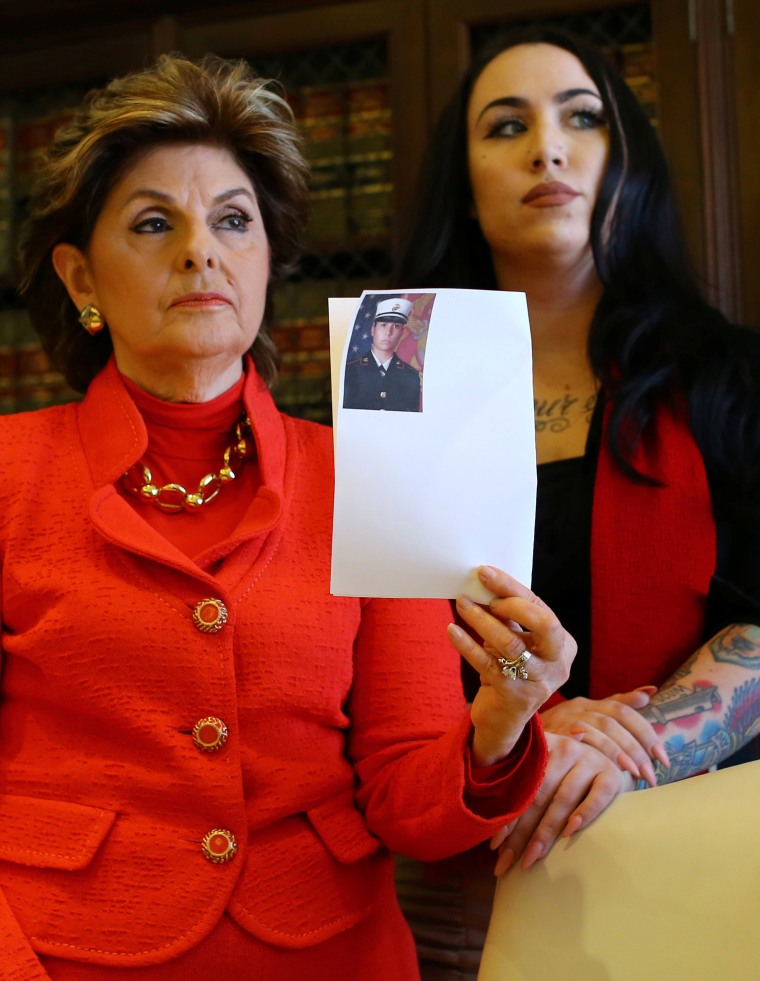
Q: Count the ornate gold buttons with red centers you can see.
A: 3